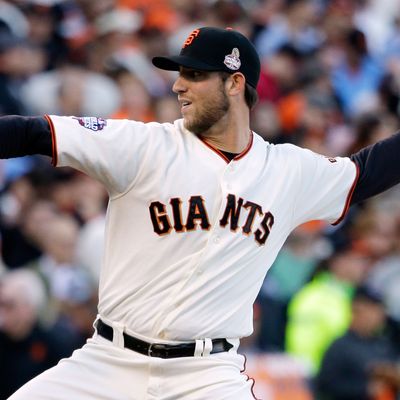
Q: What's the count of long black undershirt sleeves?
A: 2